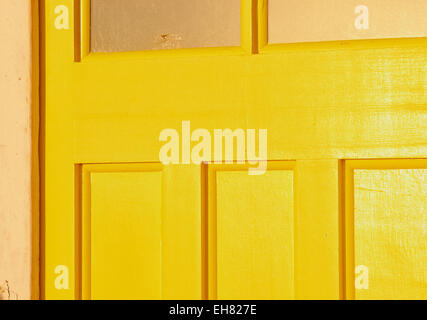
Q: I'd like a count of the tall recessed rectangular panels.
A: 3